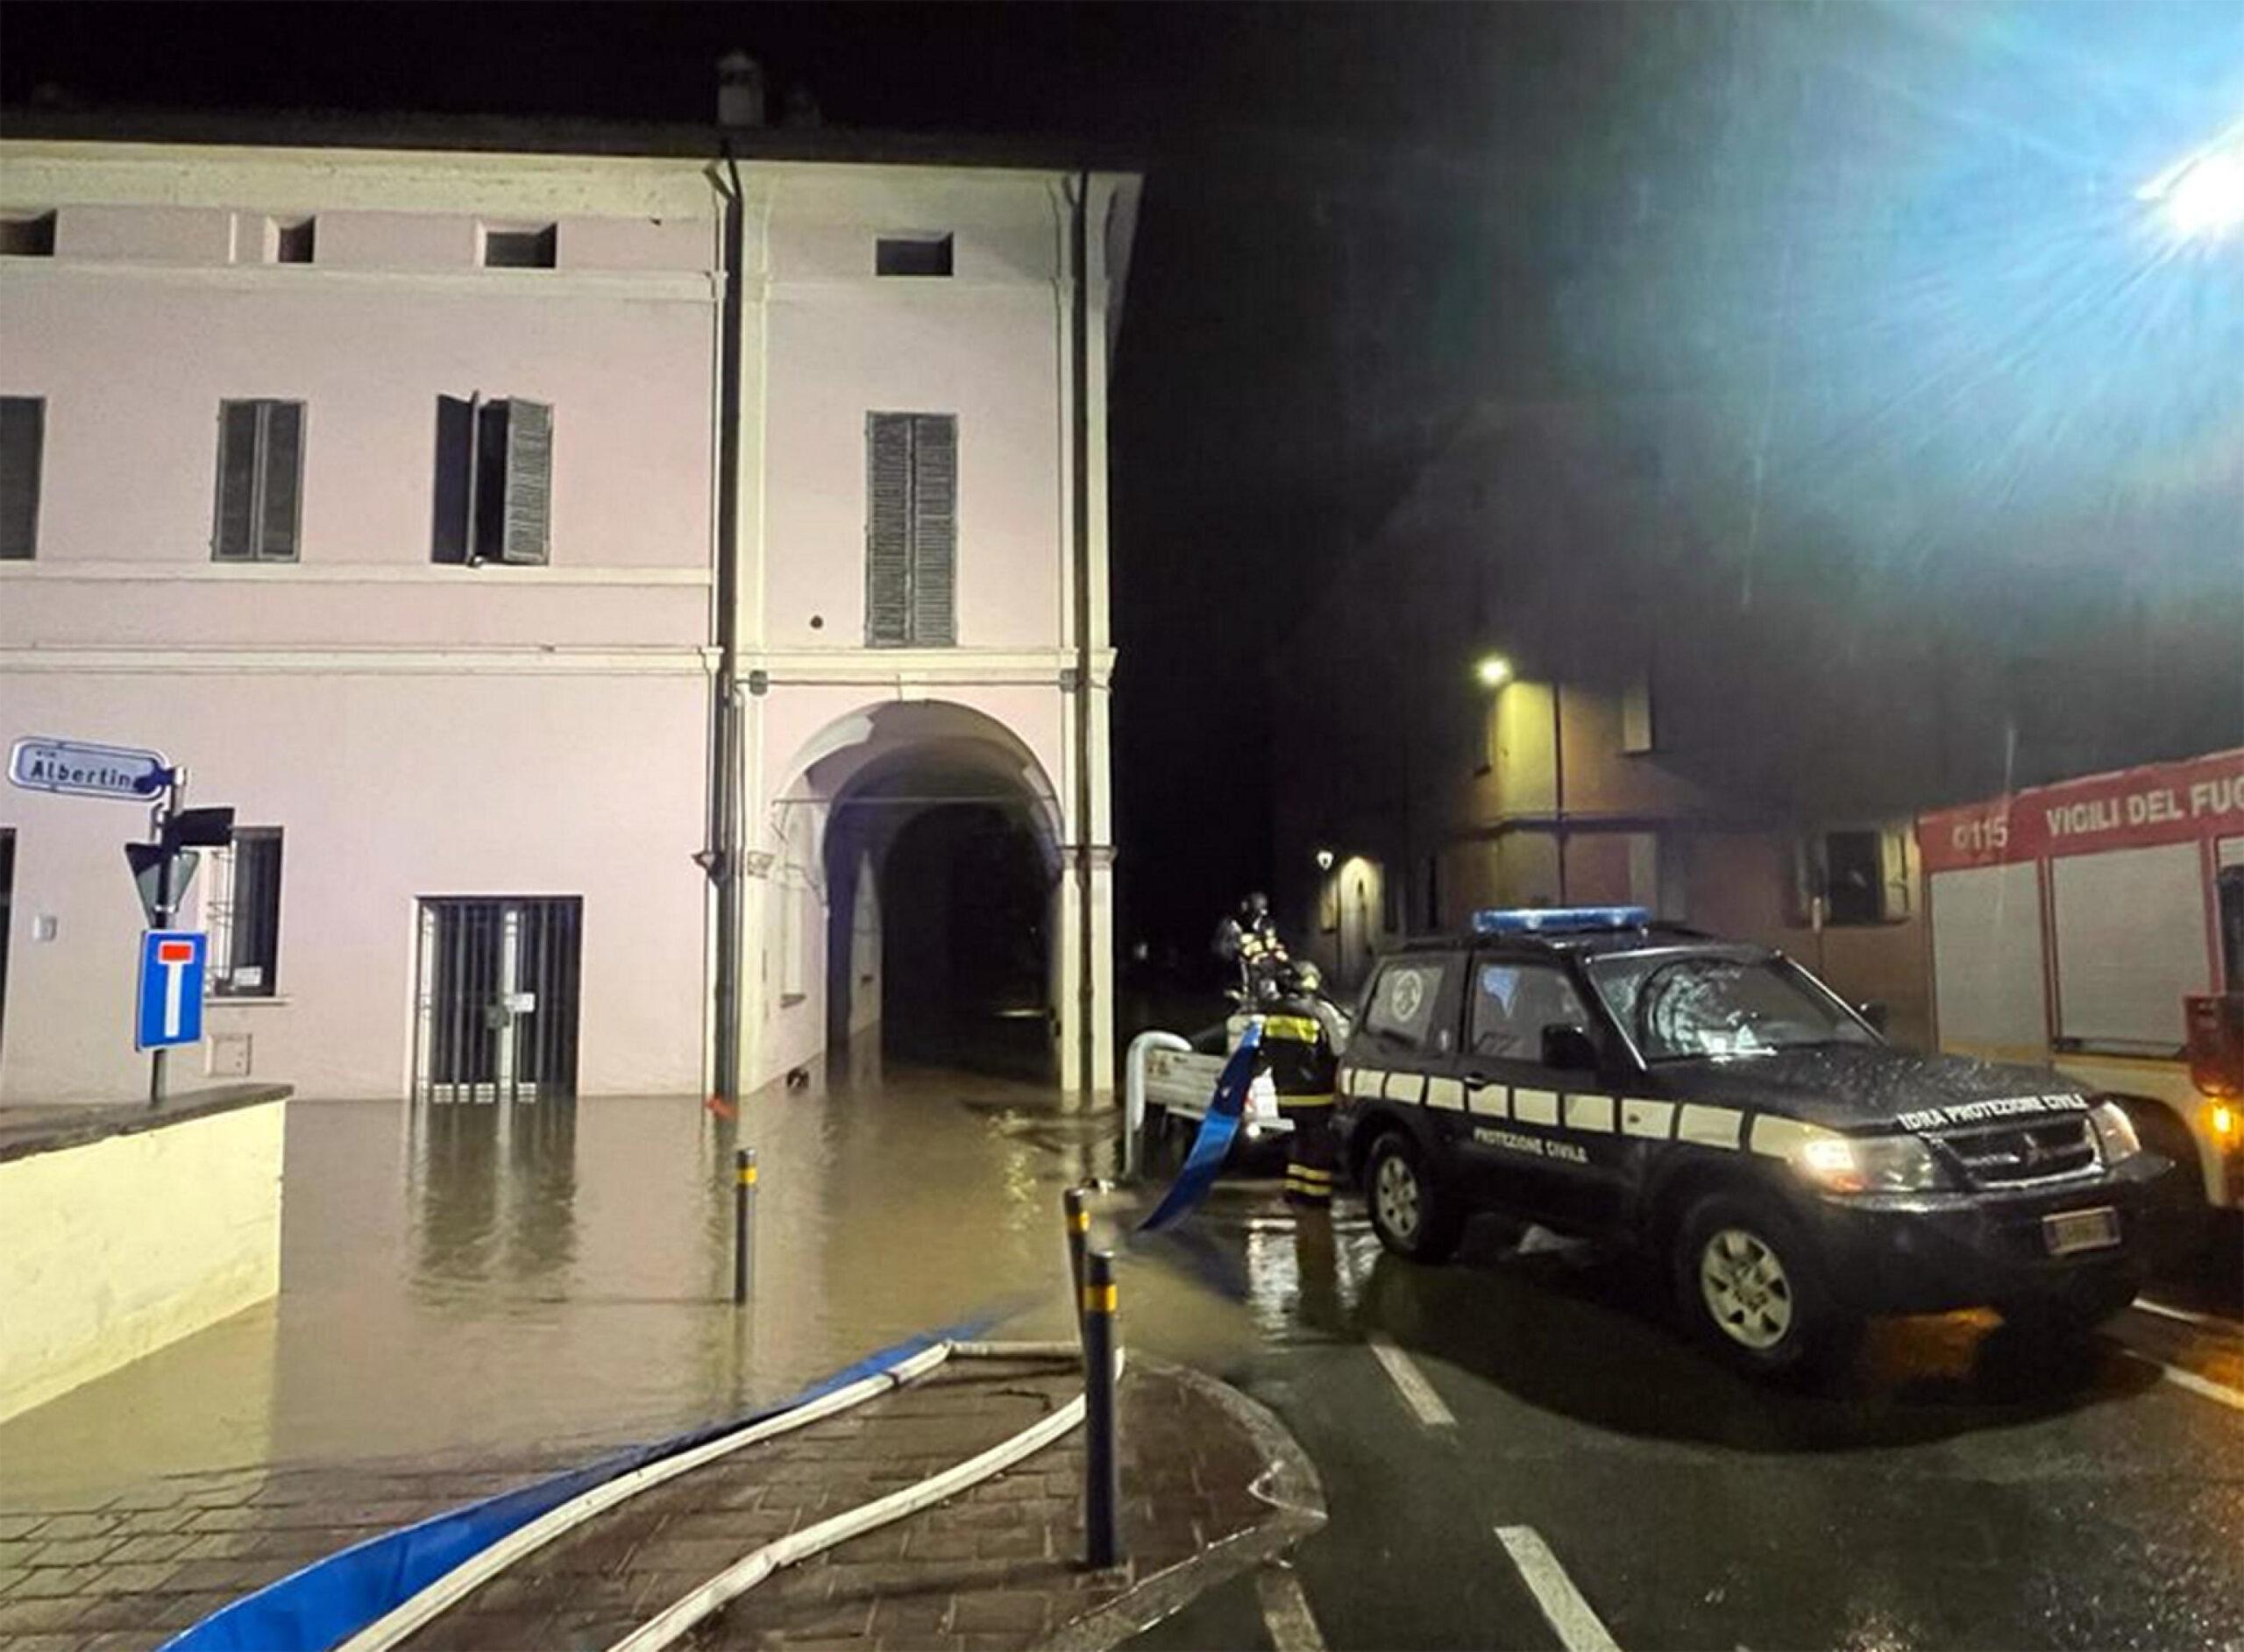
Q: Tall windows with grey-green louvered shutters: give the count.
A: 4